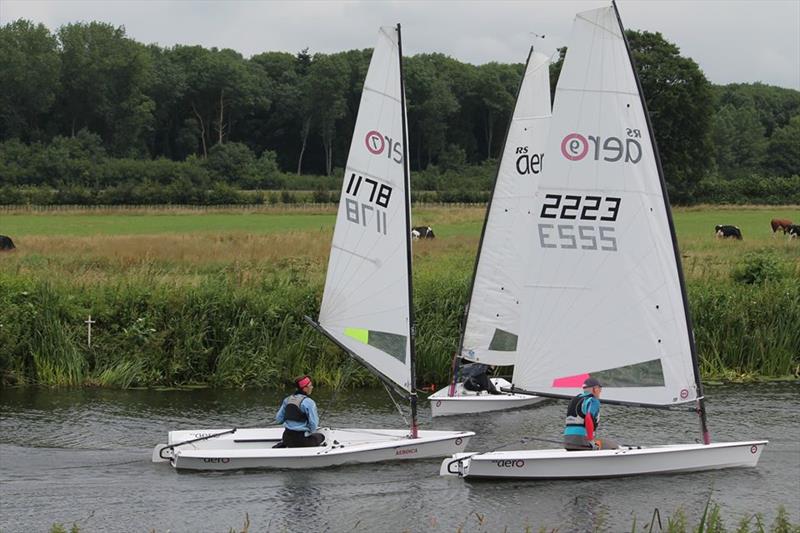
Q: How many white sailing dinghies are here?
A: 3